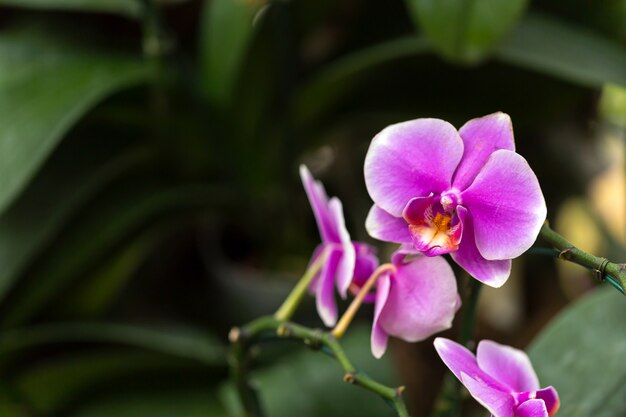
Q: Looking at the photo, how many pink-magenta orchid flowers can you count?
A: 4